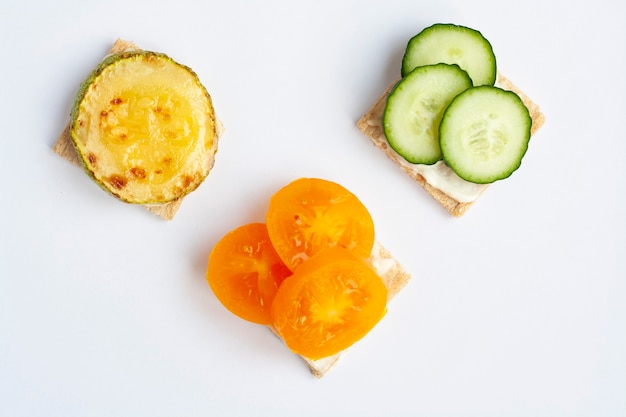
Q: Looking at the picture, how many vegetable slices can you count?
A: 7